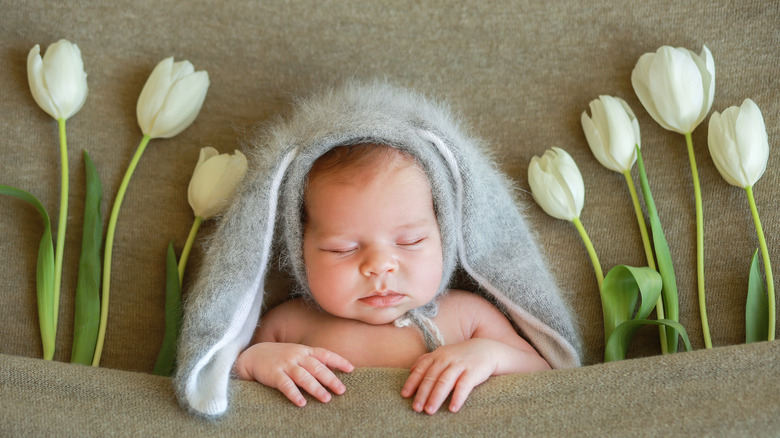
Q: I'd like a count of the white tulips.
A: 7